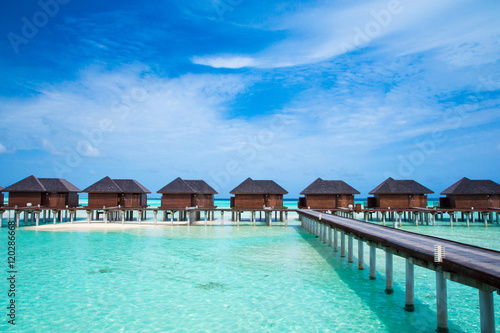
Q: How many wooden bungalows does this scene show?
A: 7